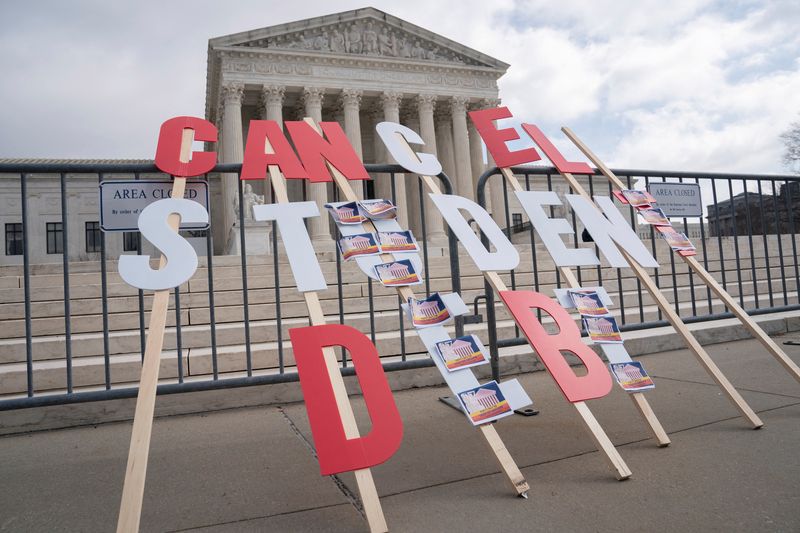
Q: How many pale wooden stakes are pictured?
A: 7